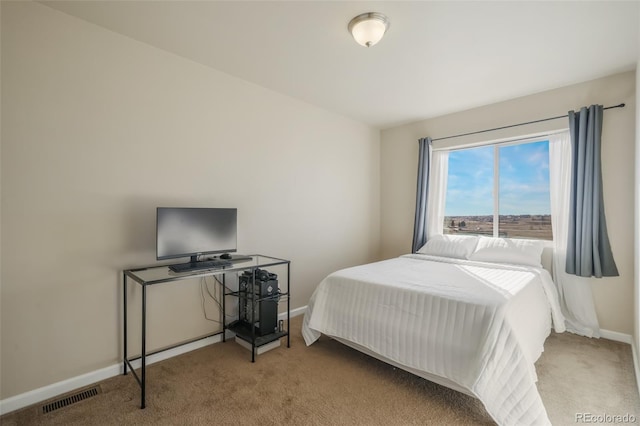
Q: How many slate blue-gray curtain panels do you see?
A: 2